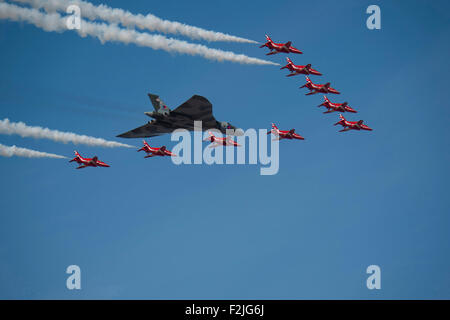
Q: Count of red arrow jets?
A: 9